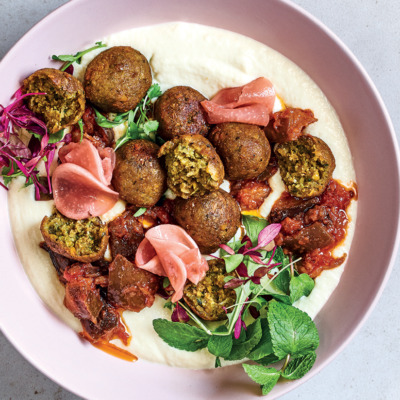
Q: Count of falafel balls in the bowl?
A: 10